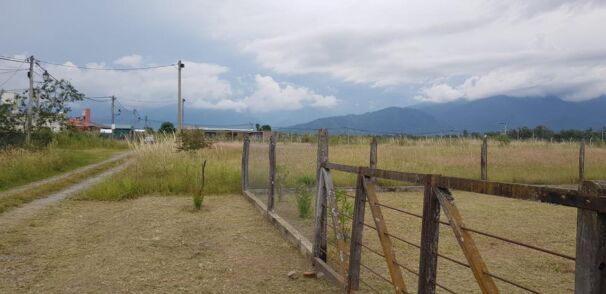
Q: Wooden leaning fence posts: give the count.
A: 3